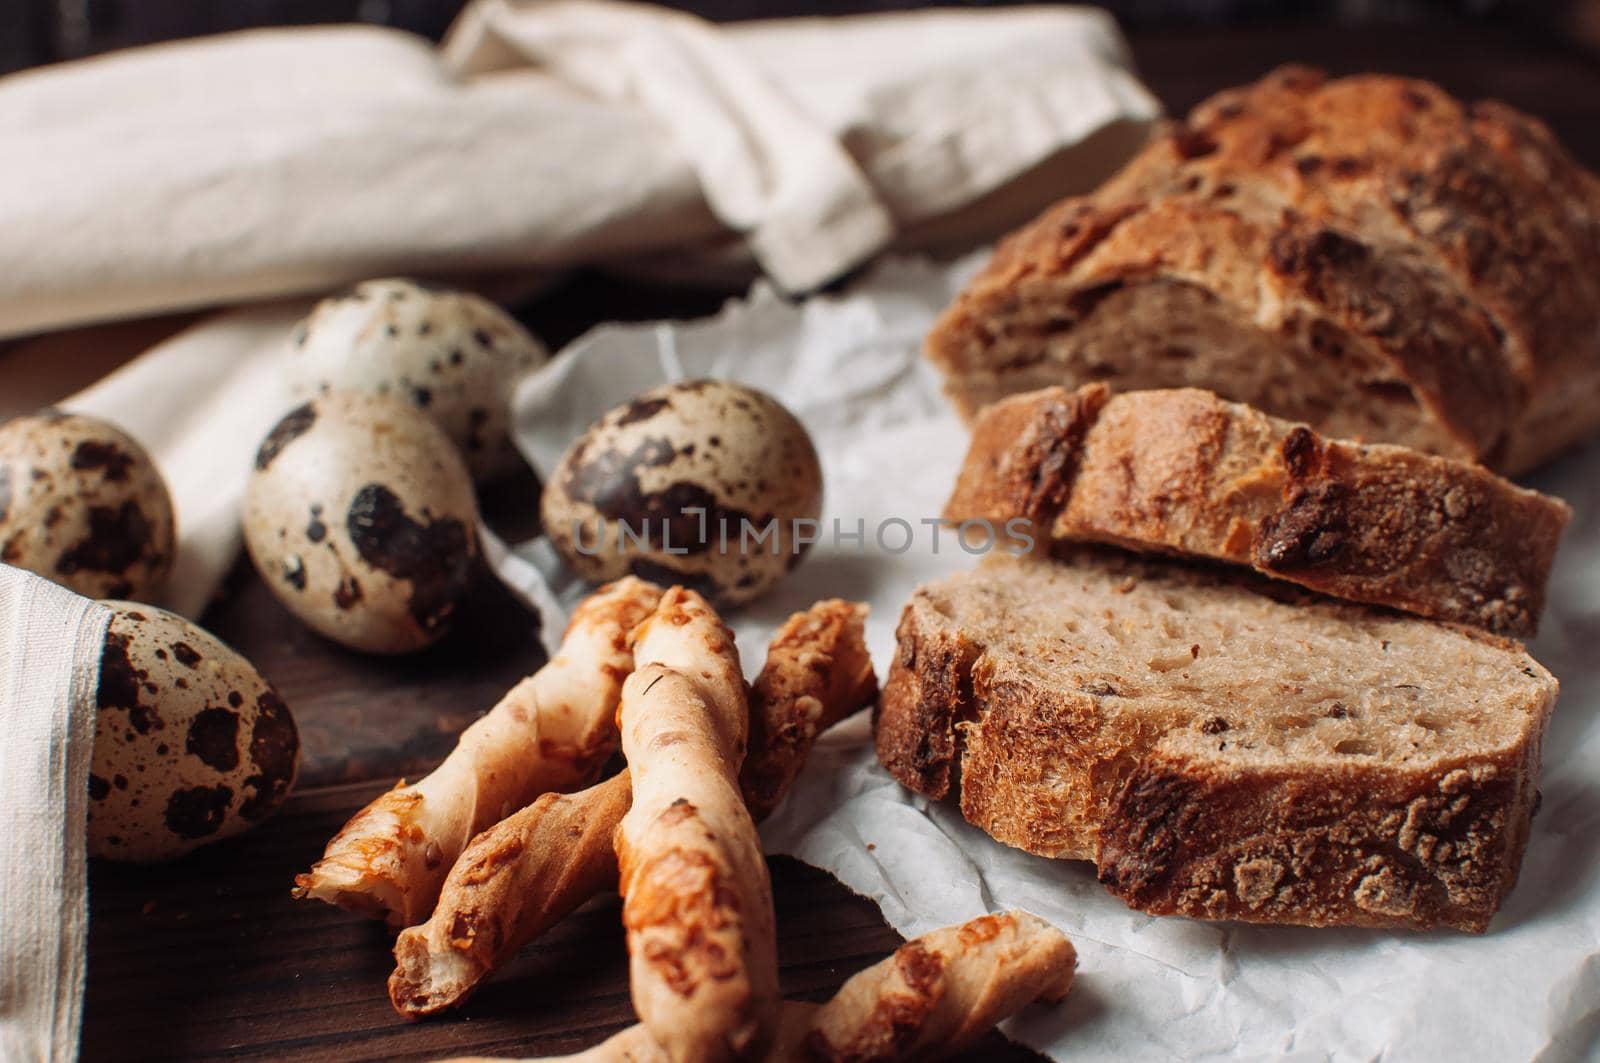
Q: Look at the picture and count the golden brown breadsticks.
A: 4